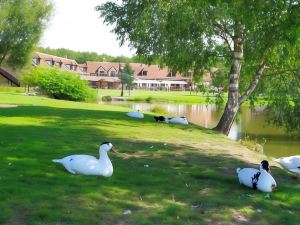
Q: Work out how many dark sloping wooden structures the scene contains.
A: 1